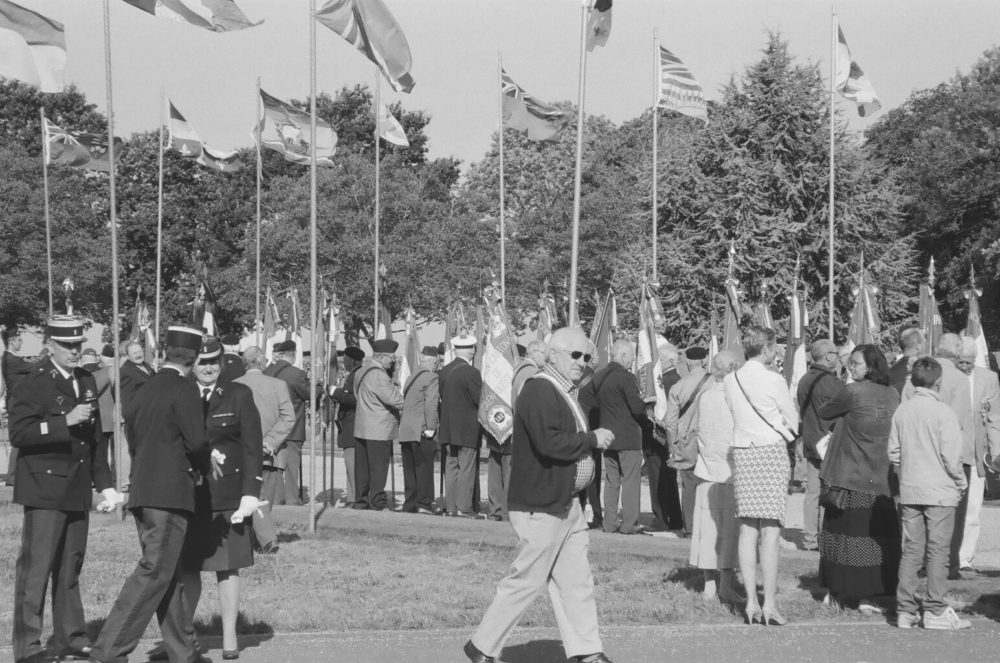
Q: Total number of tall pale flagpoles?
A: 10